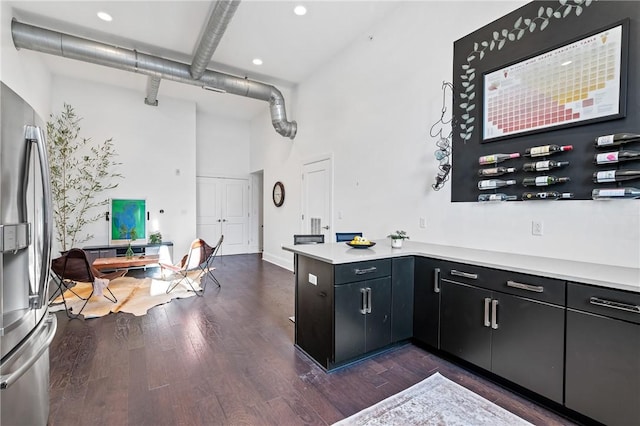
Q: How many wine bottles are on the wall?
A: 12